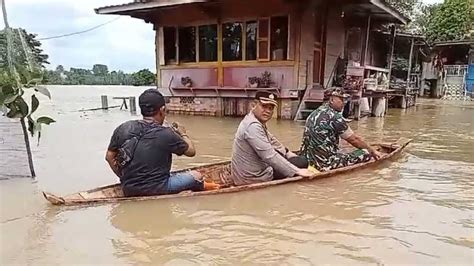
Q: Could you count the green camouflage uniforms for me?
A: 1